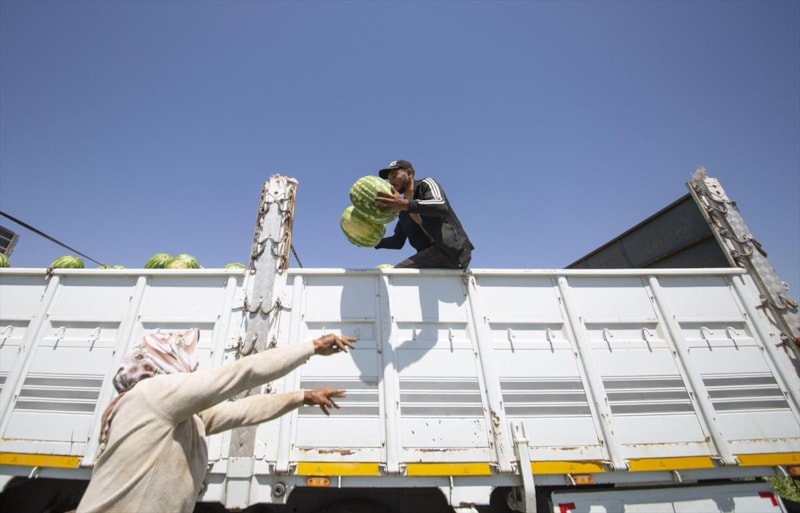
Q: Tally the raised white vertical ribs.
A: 9